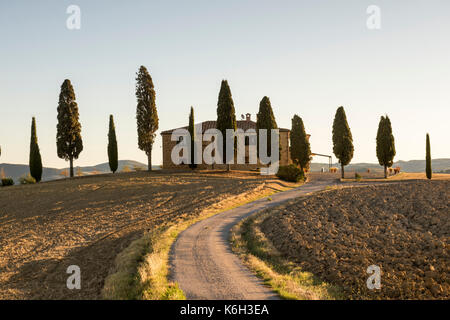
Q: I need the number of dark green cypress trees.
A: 11